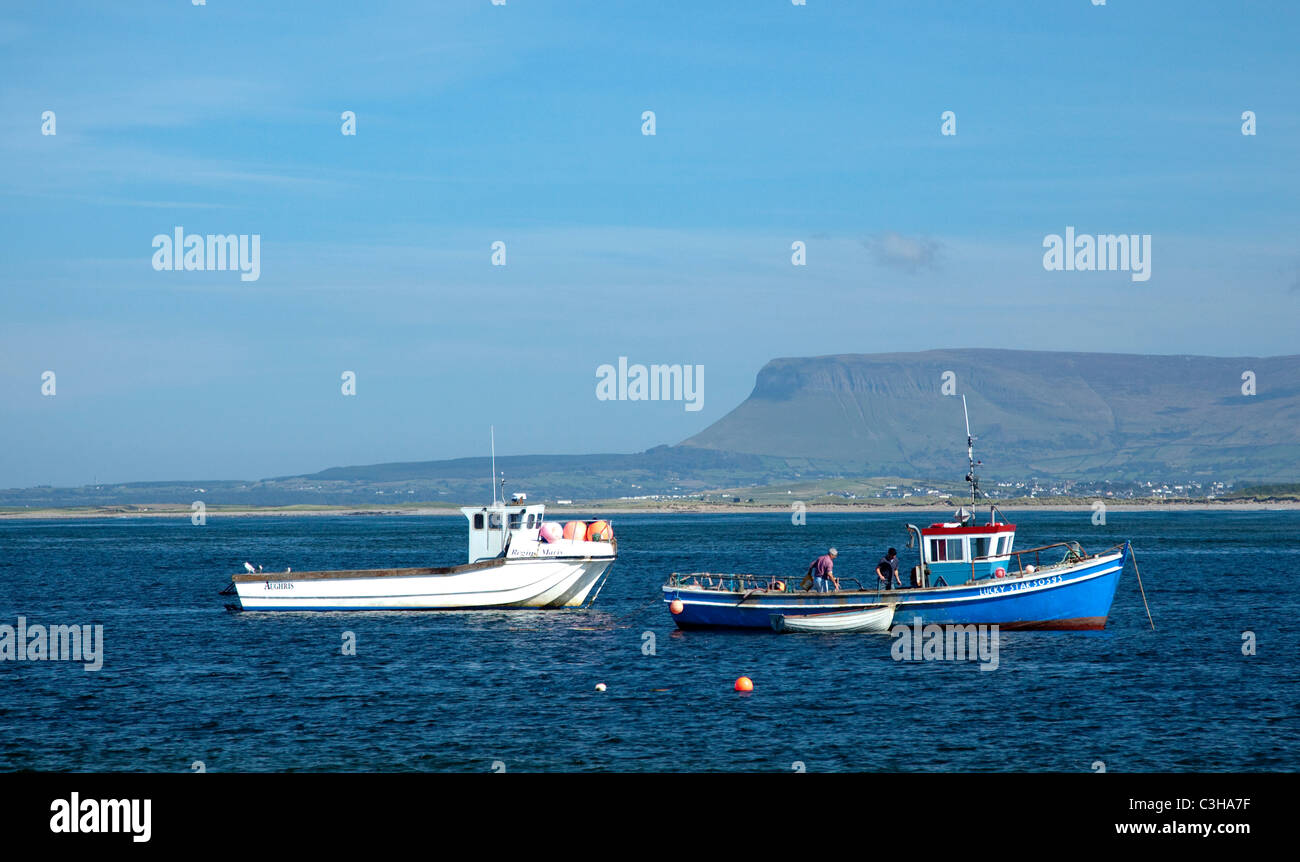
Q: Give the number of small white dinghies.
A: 1